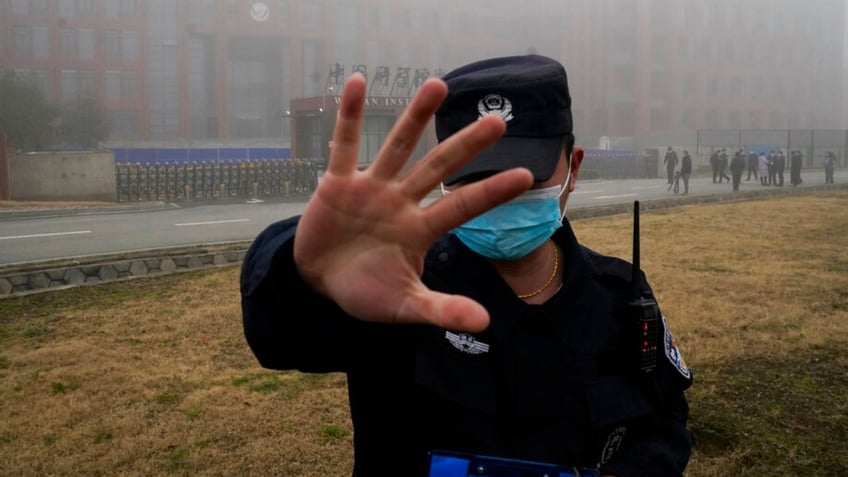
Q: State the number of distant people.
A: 13